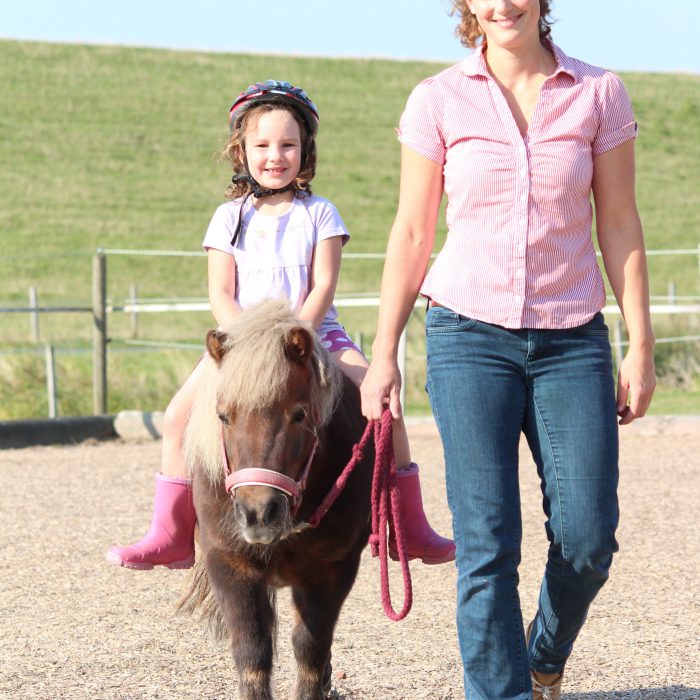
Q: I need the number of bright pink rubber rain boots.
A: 2